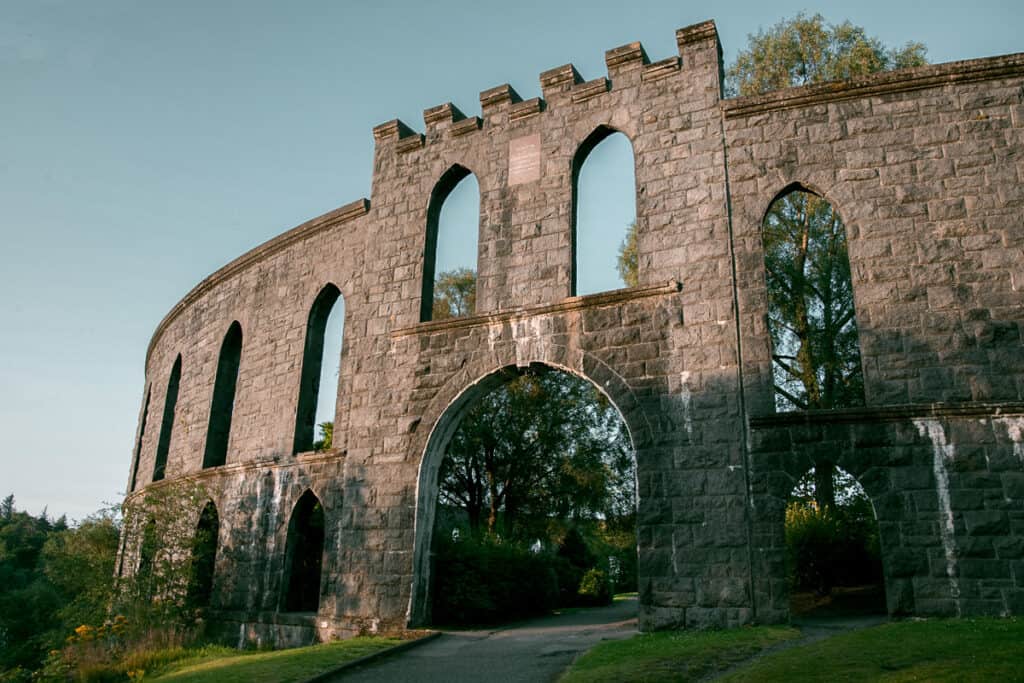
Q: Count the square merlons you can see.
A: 6